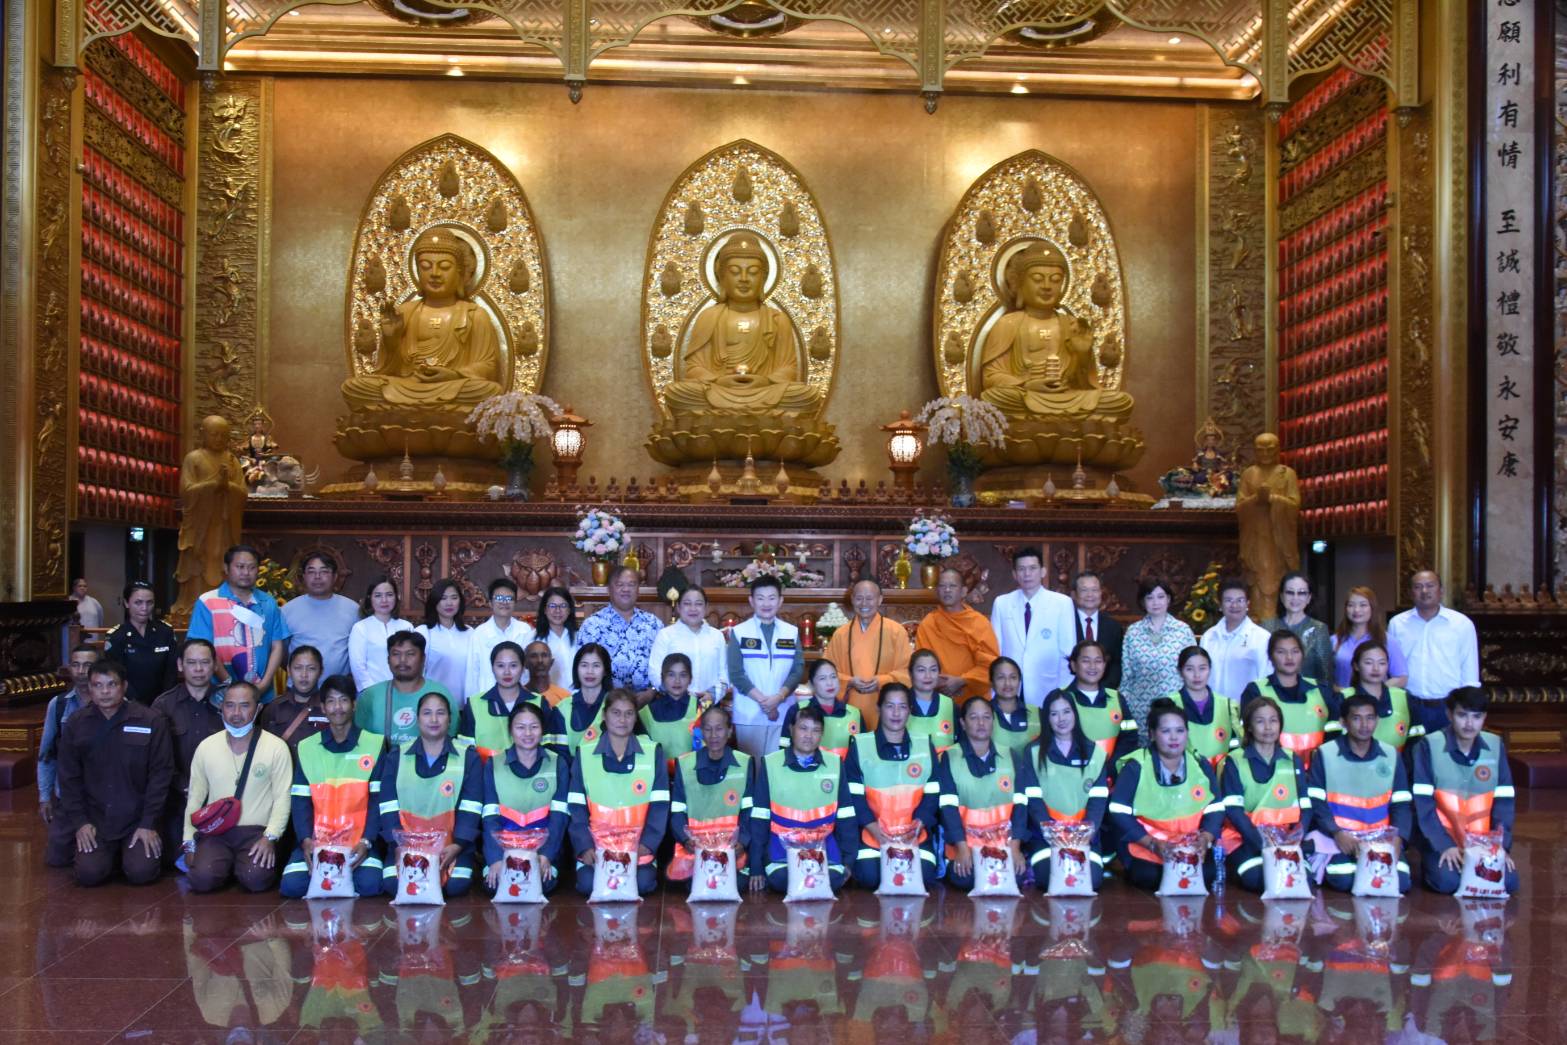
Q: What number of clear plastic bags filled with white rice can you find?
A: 13